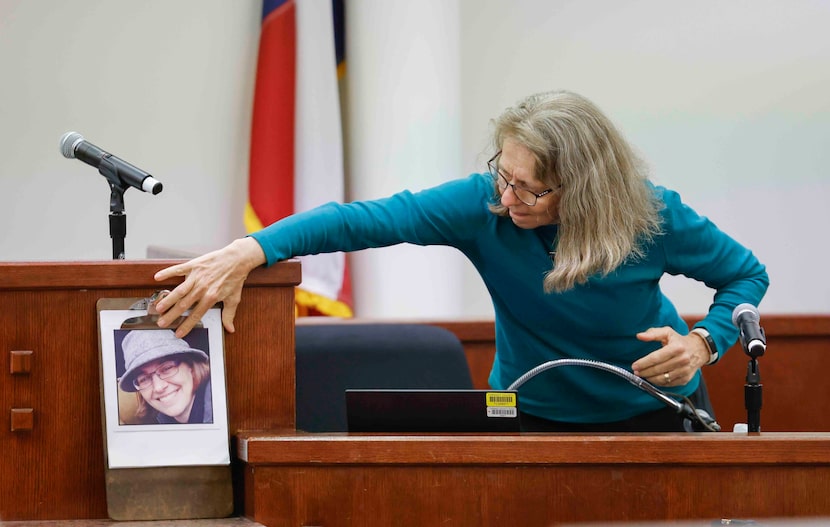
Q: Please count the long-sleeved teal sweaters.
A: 1